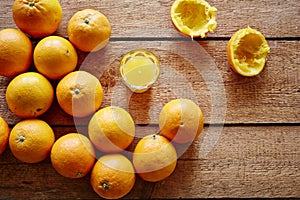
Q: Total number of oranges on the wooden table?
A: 13